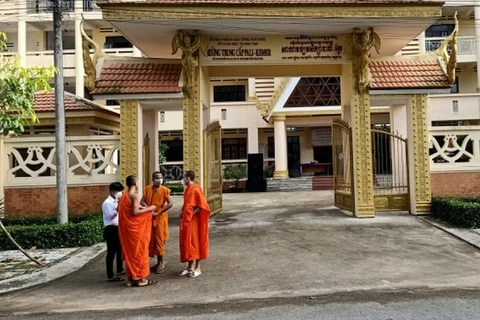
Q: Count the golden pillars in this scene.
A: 4